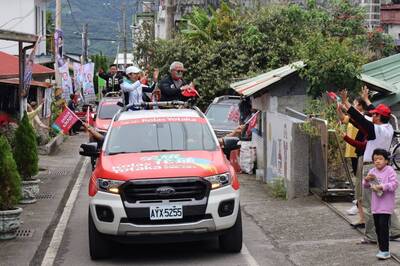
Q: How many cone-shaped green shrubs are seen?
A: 2